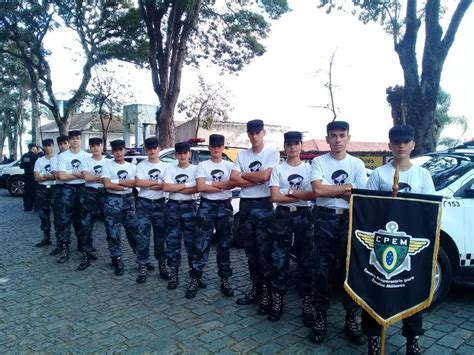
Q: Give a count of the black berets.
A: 12